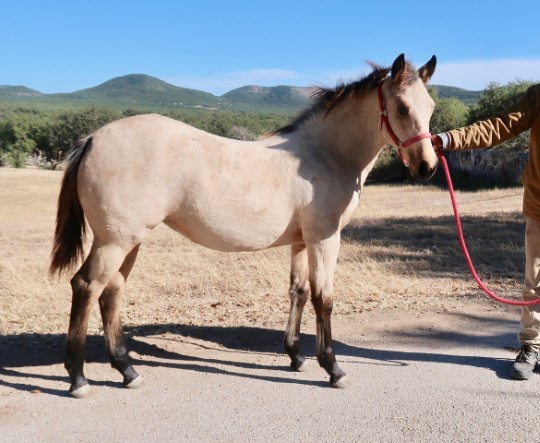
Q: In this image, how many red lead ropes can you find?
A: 1